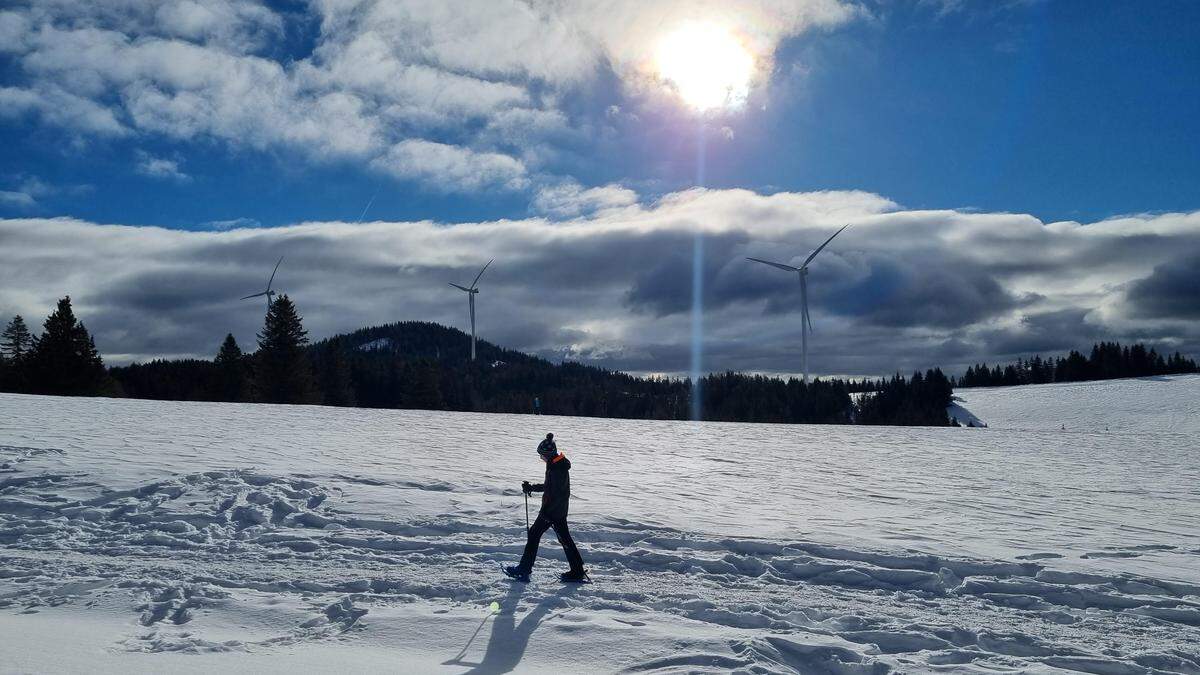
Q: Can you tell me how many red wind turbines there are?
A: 0